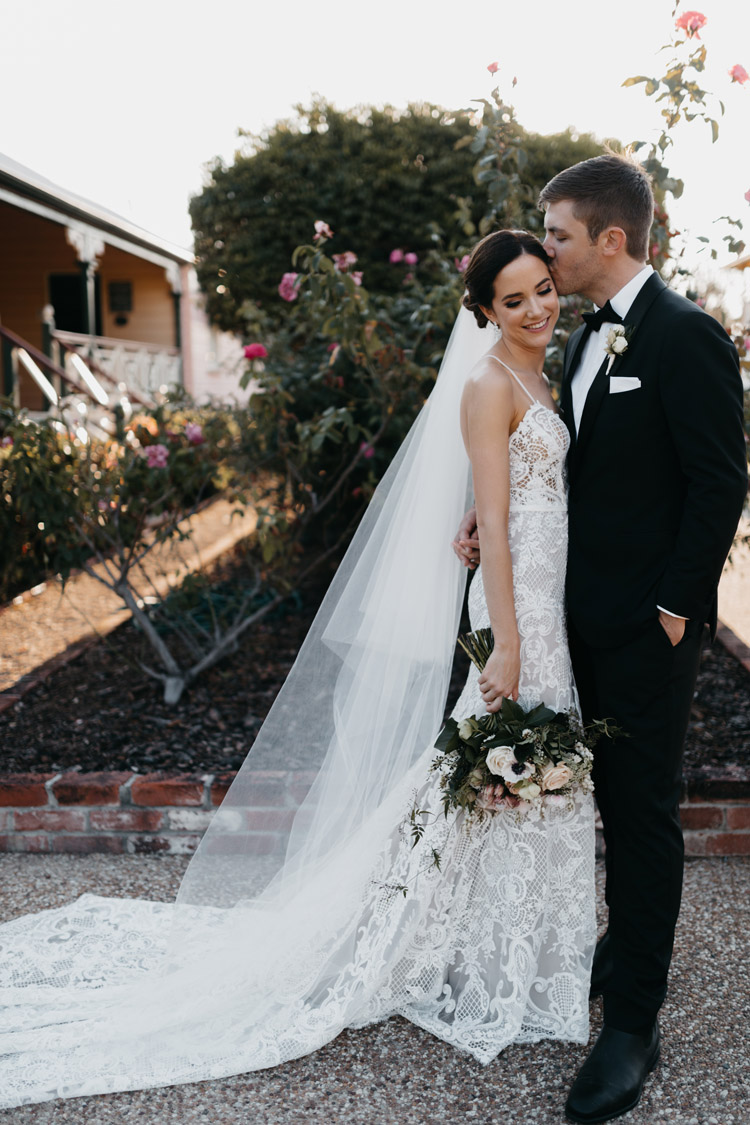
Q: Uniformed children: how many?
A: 0